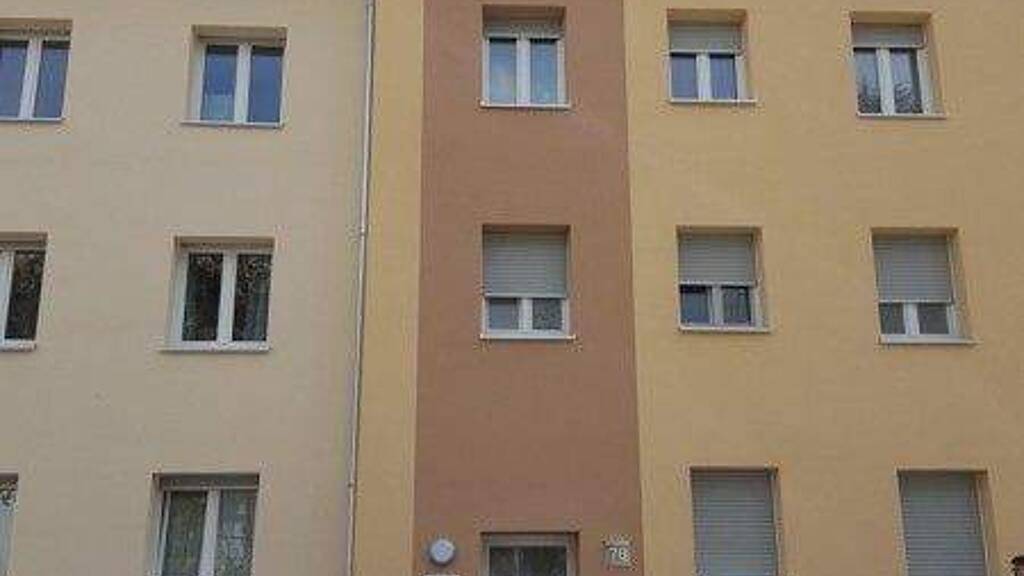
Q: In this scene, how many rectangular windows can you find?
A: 15